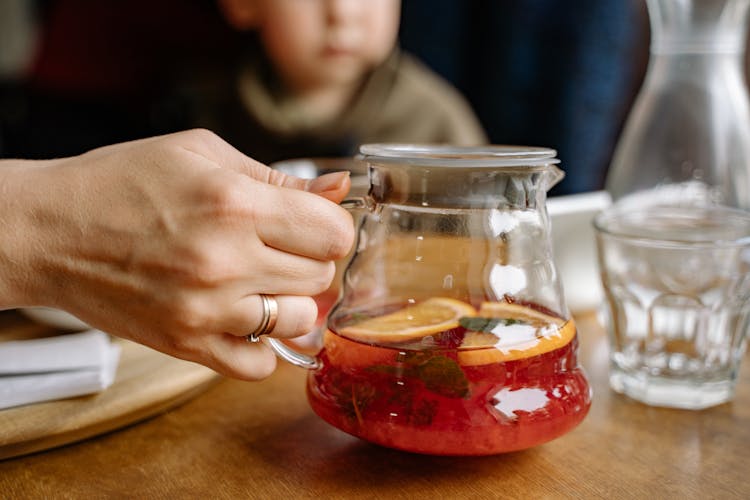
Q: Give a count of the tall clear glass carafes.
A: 1